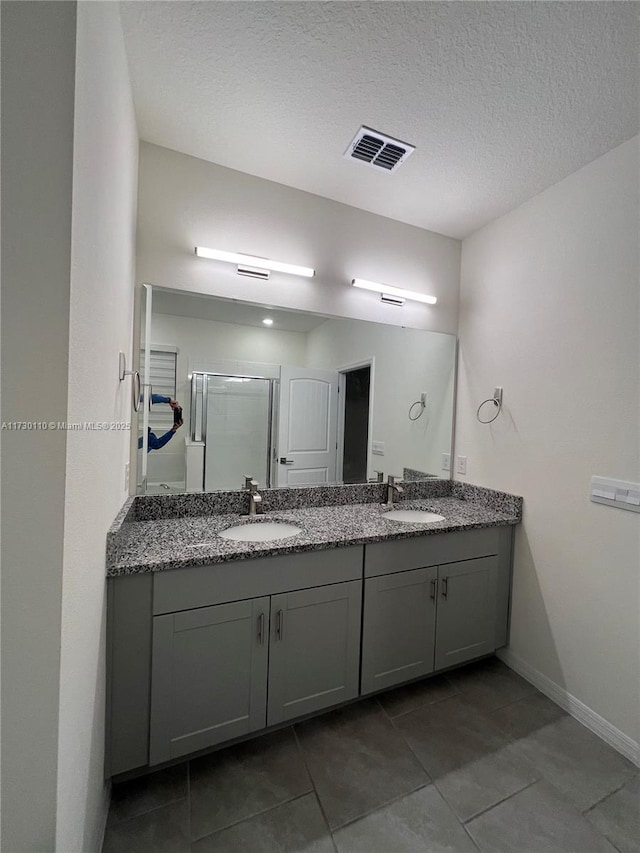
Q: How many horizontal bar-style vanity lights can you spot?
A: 2